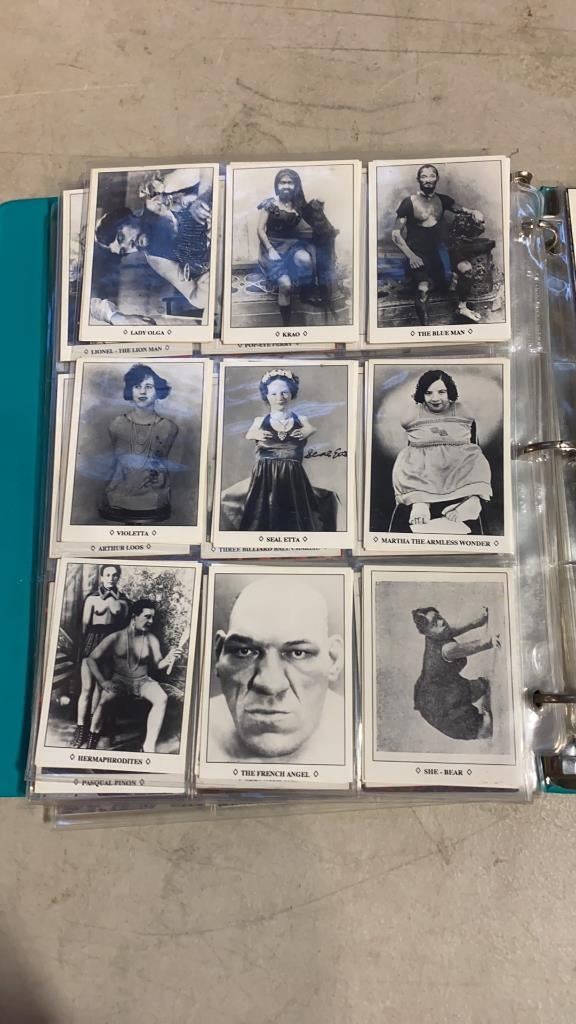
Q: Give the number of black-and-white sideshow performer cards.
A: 9